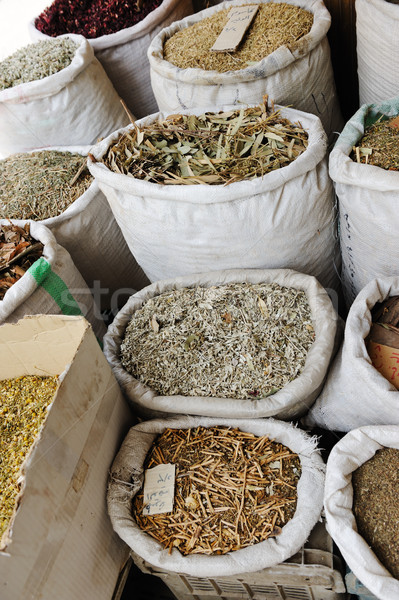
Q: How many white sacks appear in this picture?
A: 12